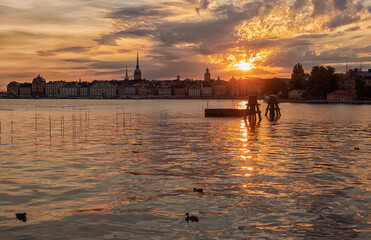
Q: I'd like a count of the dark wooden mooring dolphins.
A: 2